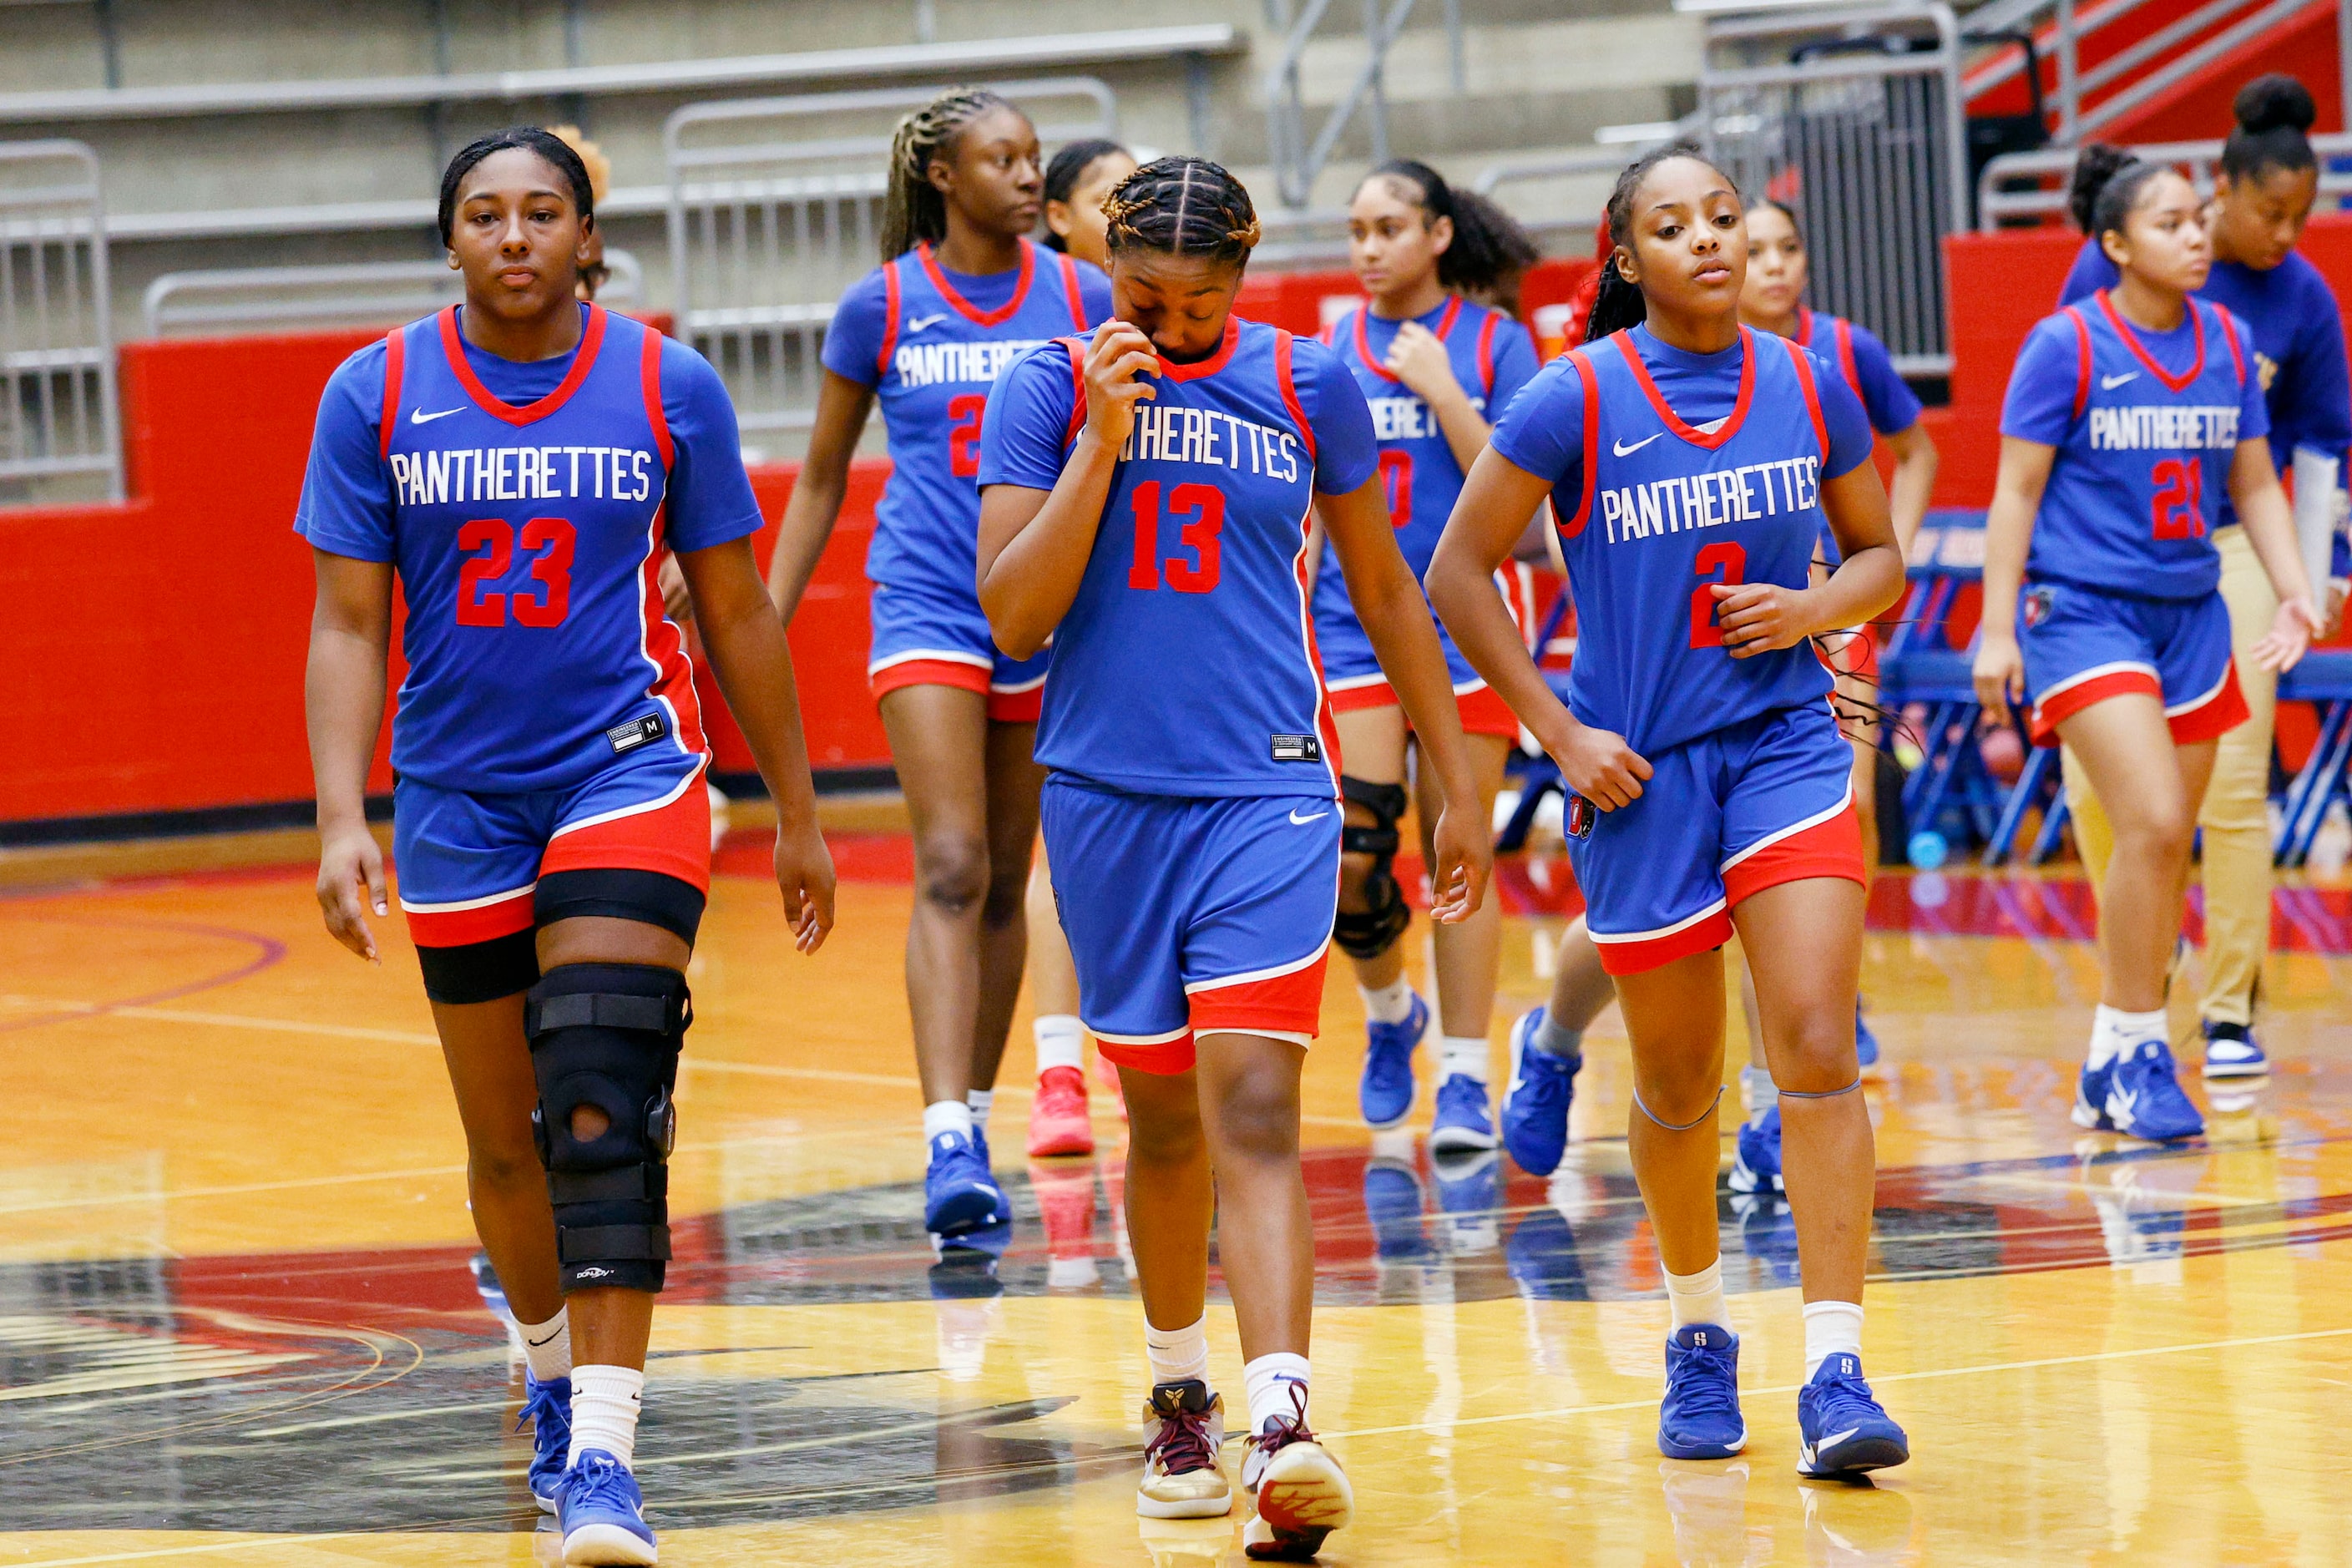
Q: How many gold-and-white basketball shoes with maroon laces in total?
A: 2